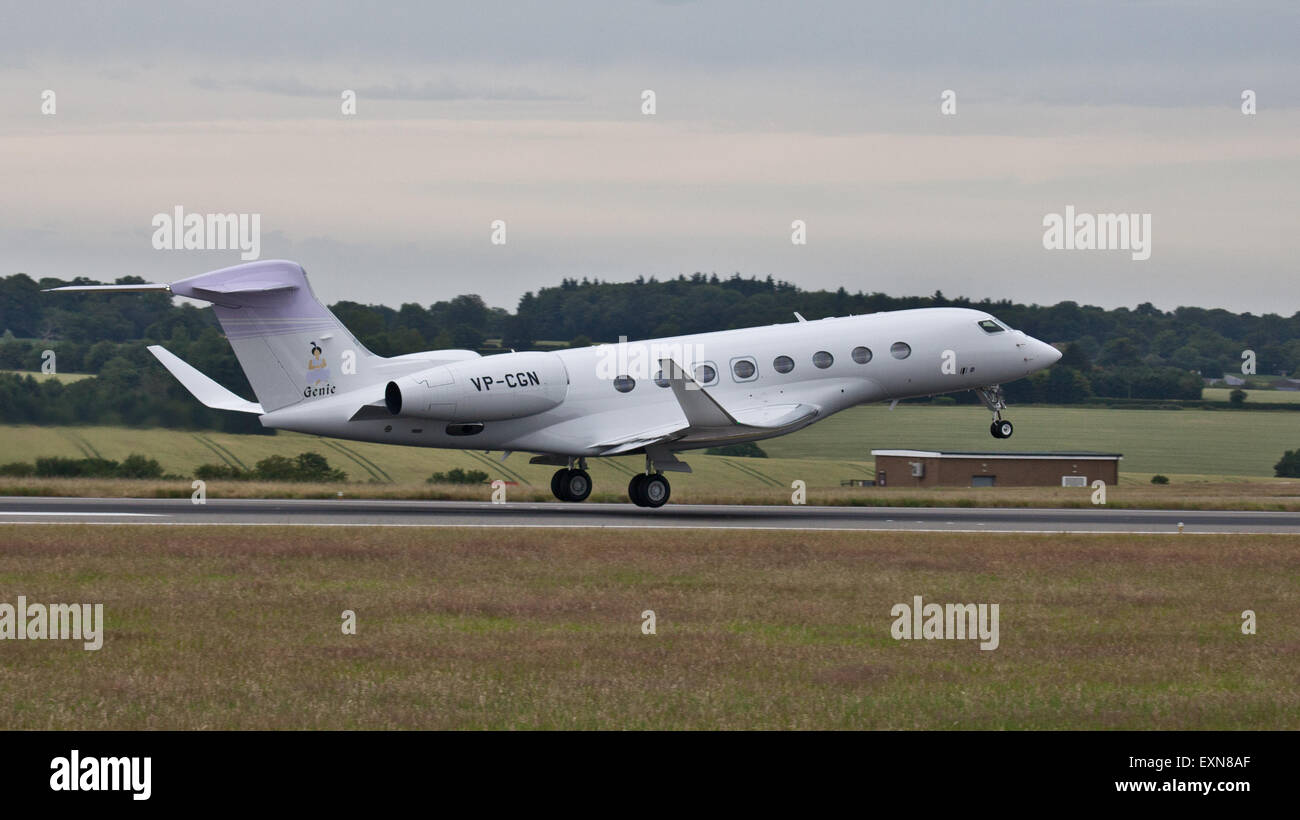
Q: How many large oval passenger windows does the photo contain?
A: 8